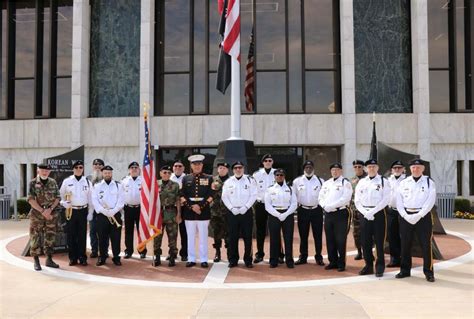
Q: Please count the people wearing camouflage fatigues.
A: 4